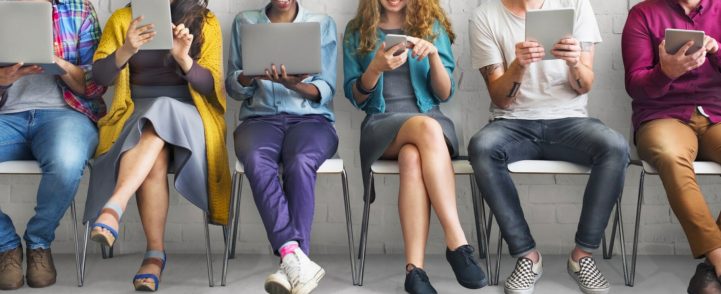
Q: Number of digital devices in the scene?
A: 6